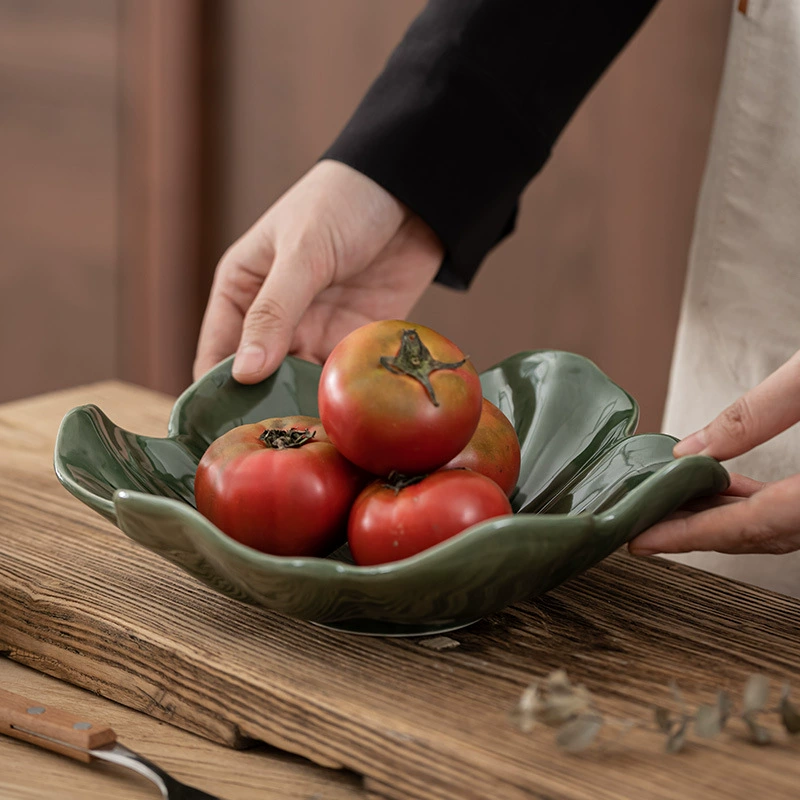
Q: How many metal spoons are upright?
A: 0